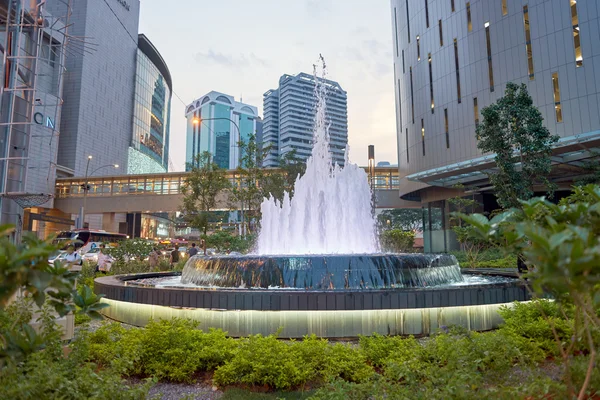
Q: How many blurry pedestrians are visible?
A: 5